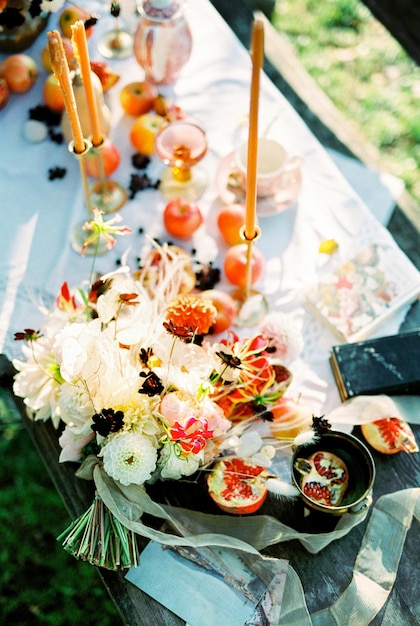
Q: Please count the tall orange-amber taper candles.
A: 3